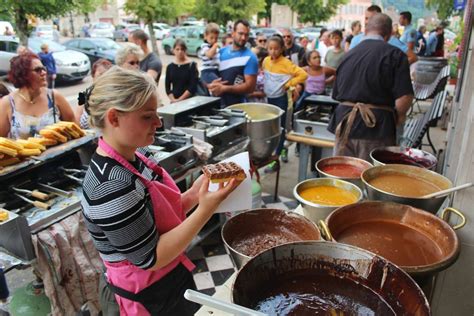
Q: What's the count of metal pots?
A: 8